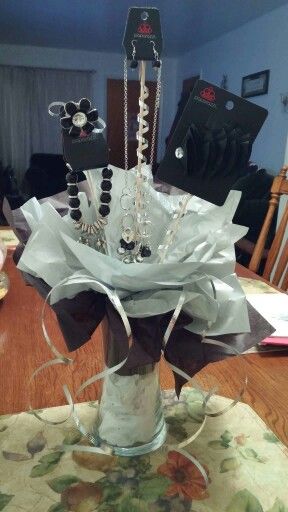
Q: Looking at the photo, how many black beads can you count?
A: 13